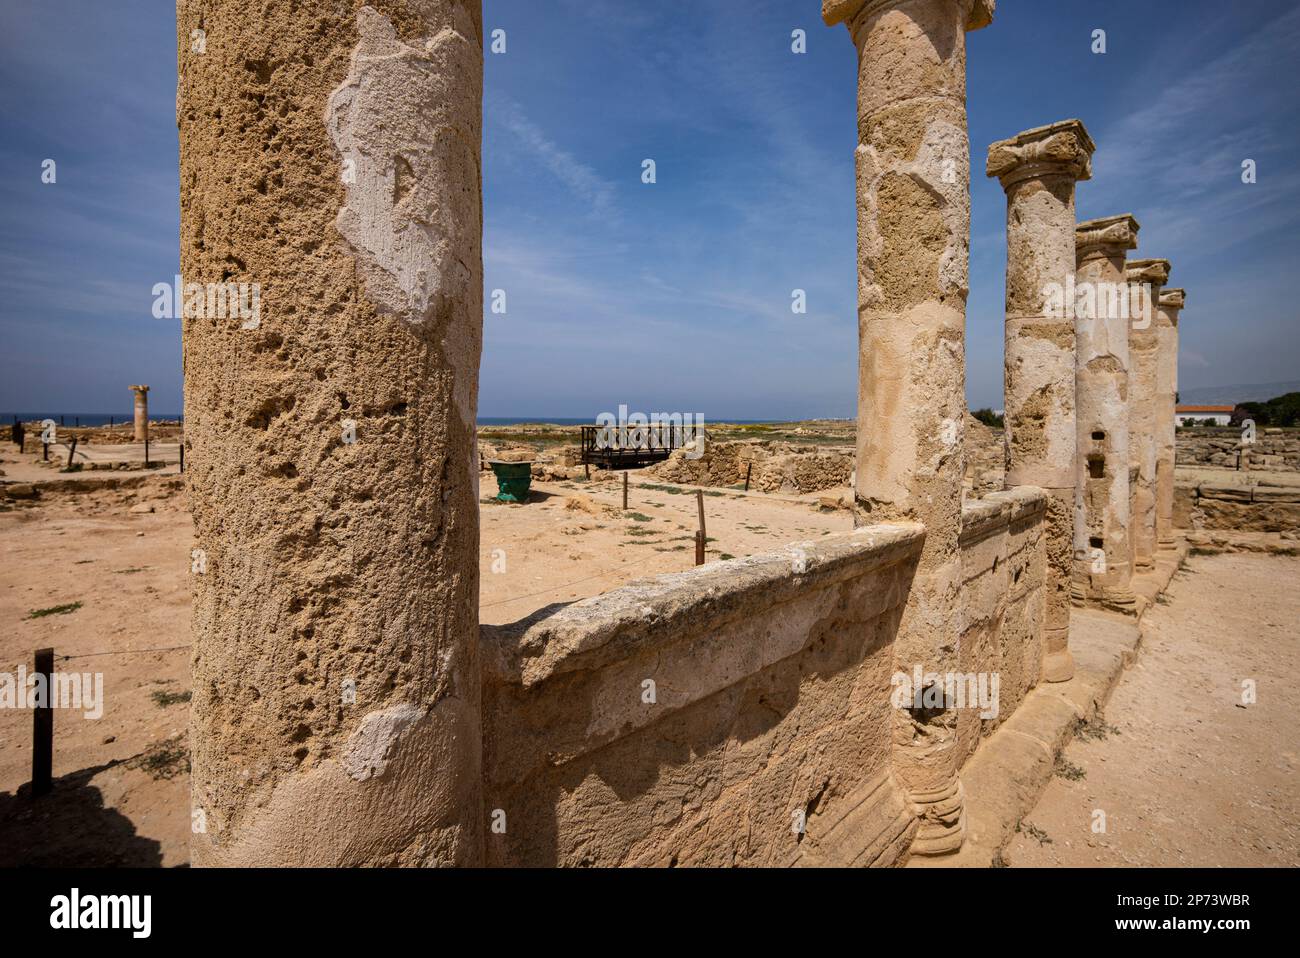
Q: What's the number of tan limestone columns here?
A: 7